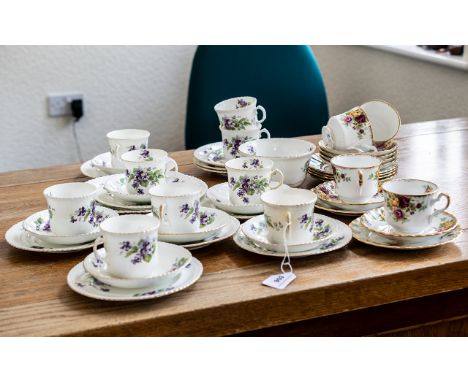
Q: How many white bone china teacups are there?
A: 13